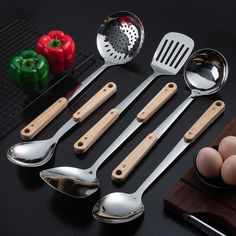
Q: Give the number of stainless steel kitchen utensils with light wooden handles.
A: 6